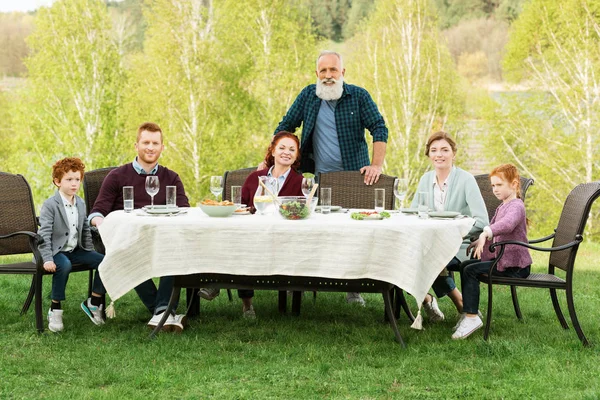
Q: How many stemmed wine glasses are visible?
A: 4